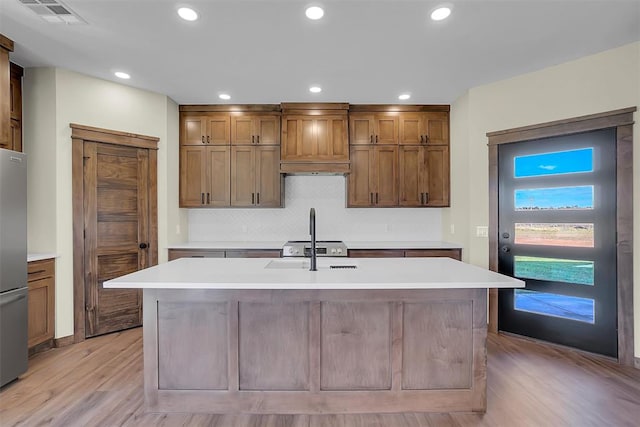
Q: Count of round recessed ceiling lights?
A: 7